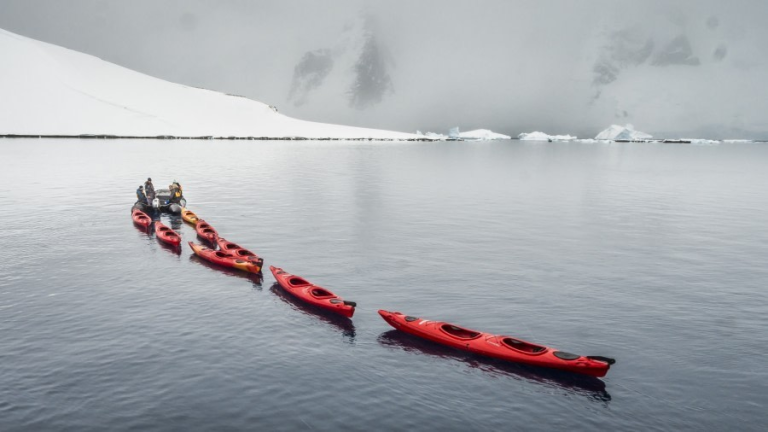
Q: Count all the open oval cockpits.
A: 14